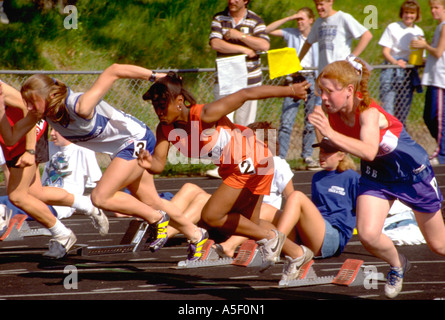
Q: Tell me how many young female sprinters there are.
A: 4